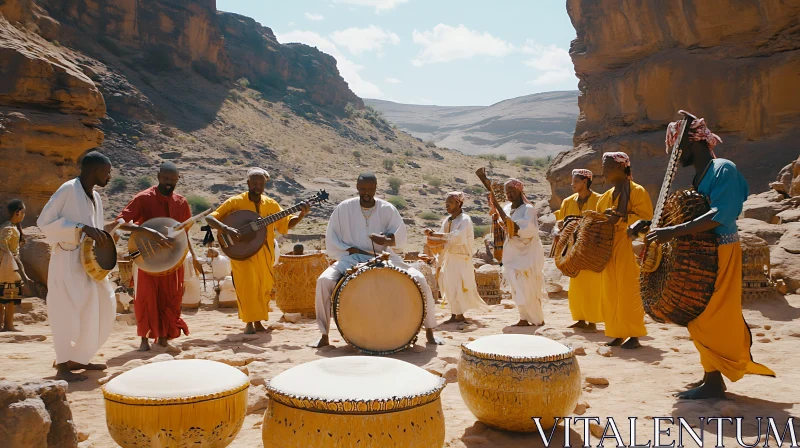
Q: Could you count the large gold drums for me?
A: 3